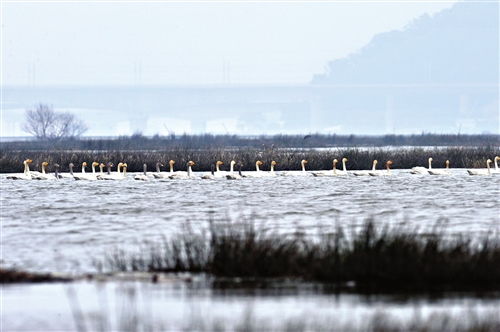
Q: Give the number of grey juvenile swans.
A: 8